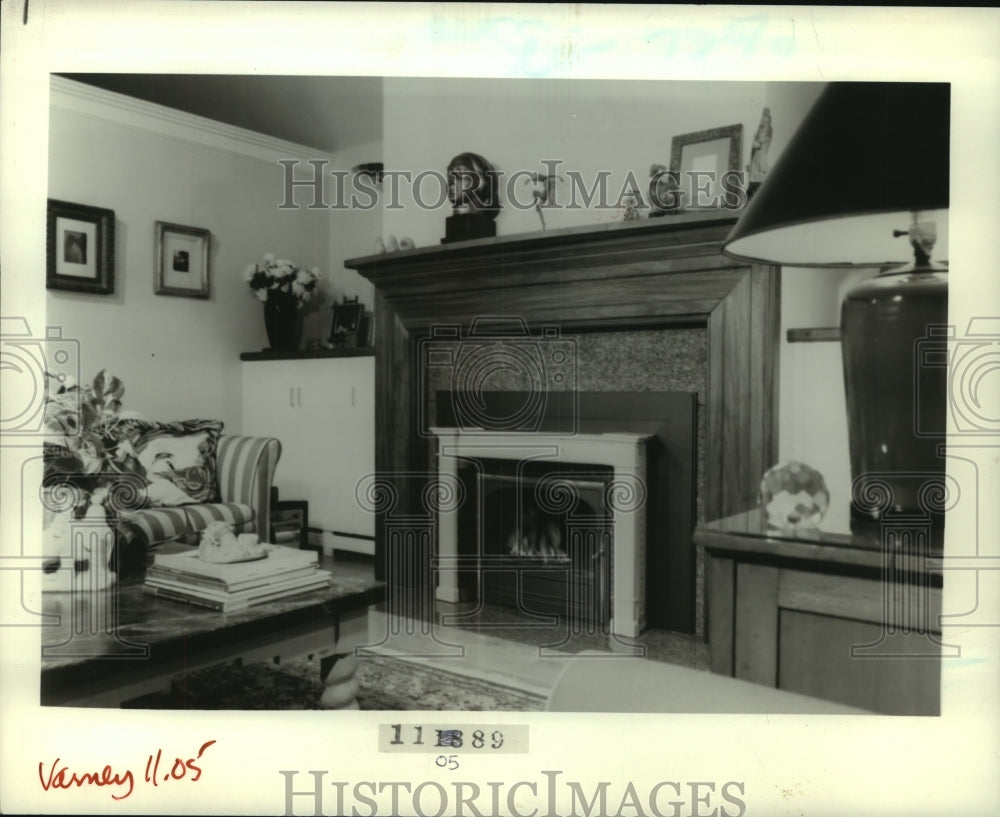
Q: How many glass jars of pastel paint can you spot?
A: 0